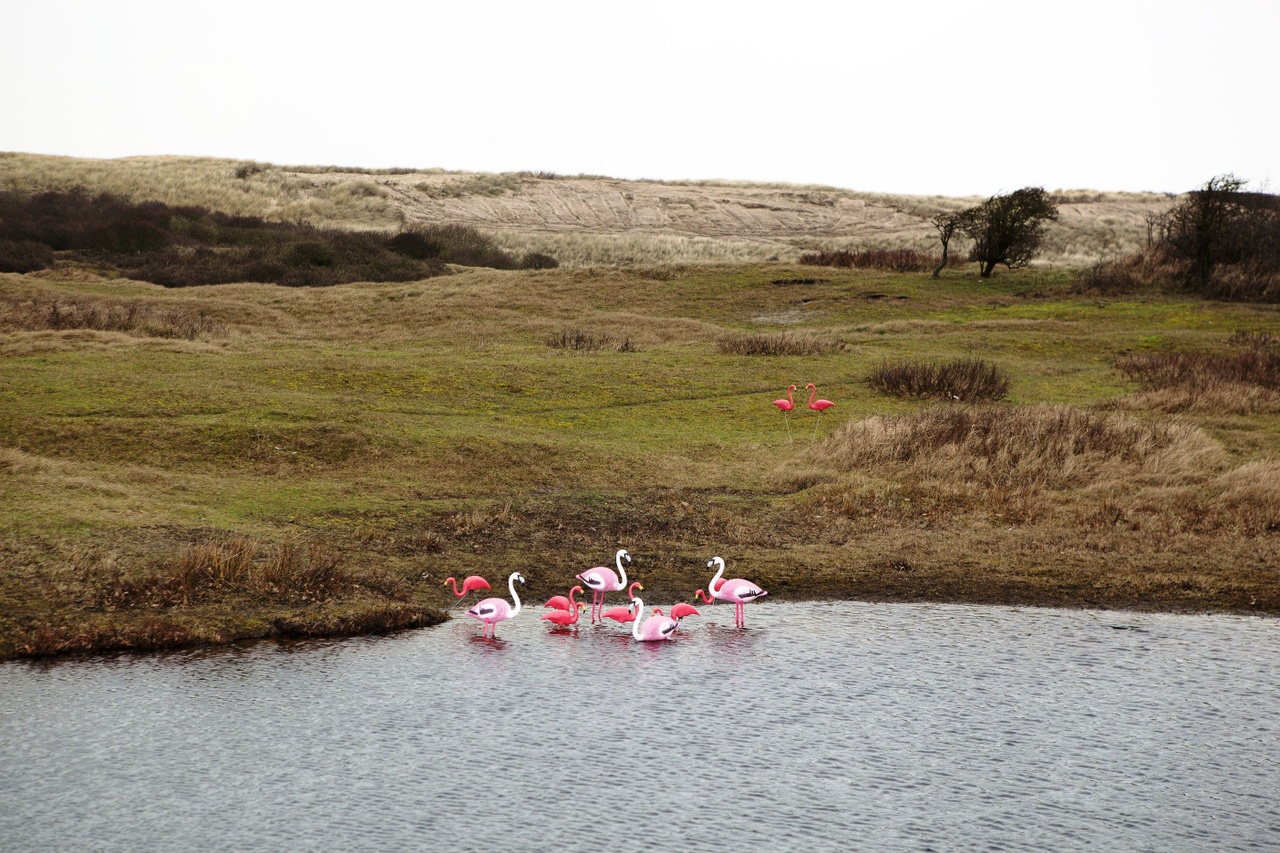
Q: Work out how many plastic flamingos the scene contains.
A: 12